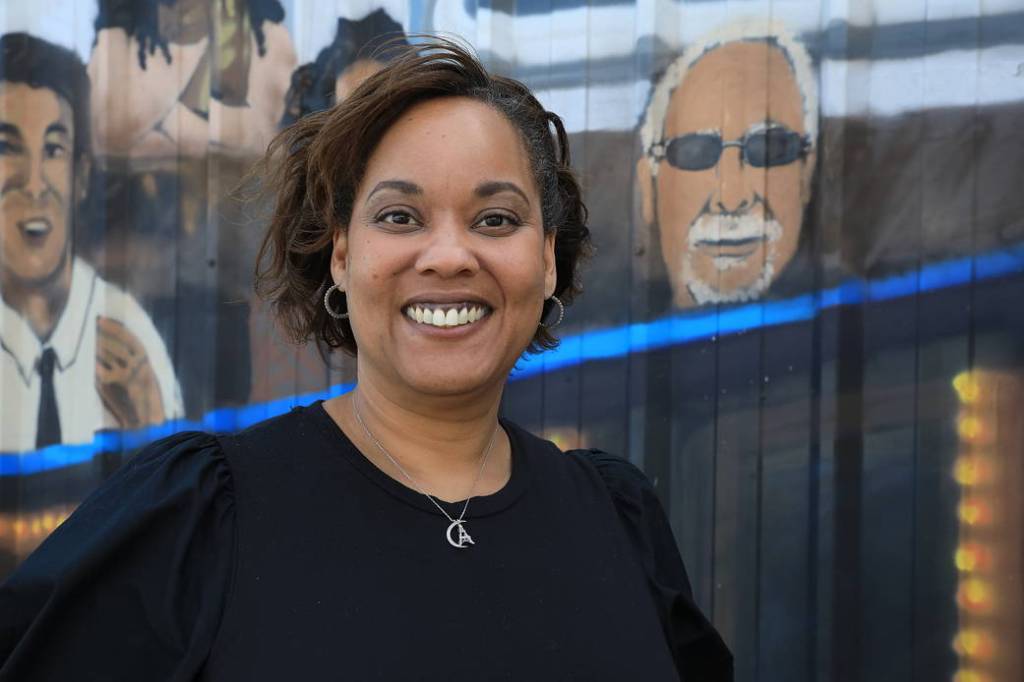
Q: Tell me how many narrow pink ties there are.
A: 0